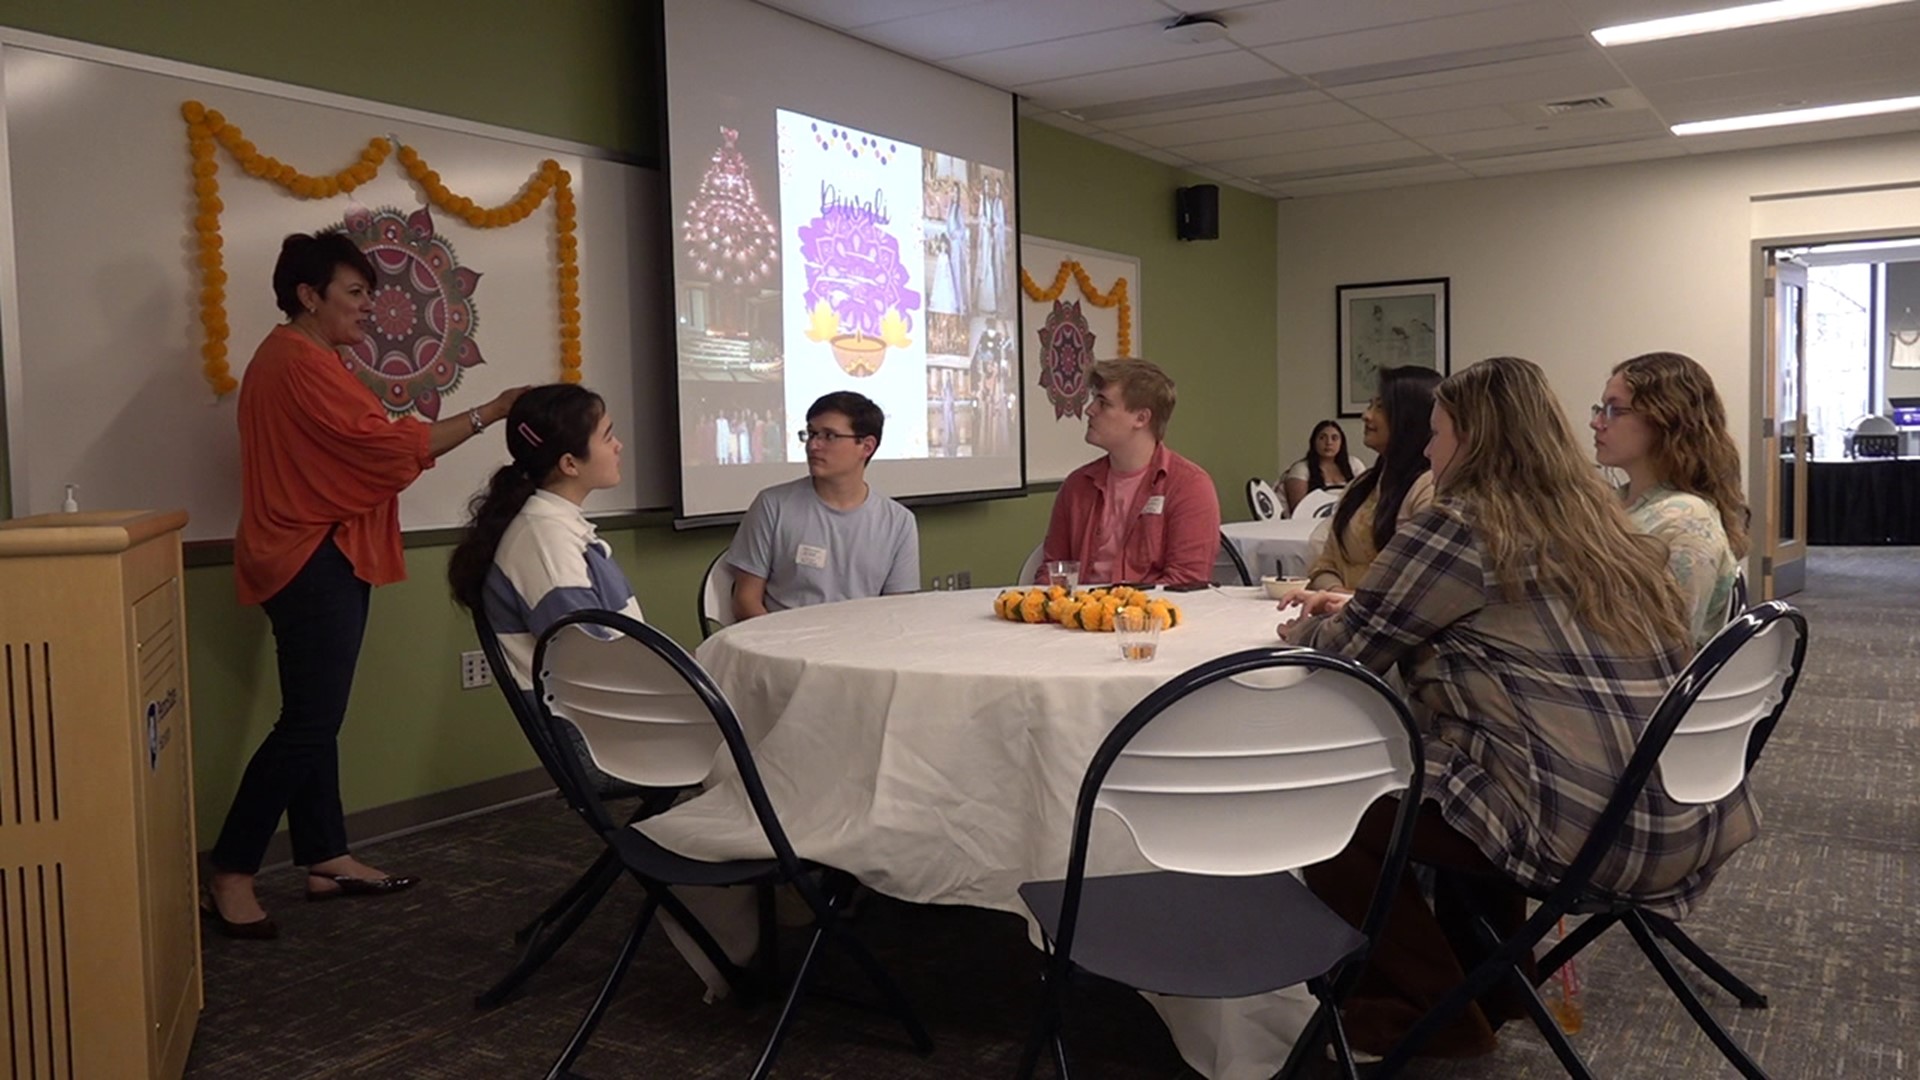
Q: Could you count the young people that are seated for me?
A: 7